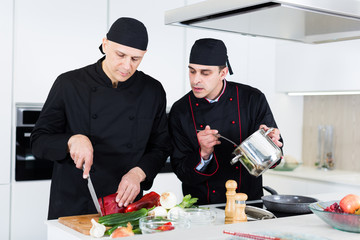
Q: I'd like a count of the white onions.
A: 3